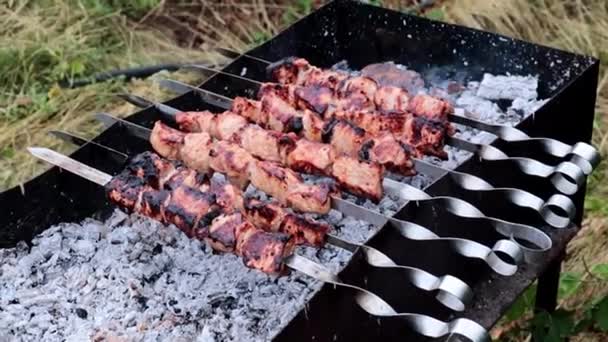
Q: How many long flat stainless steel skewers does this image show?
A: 7